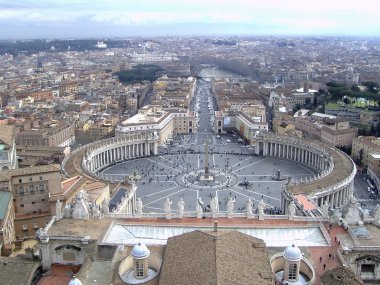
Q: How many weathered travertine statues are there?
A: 13